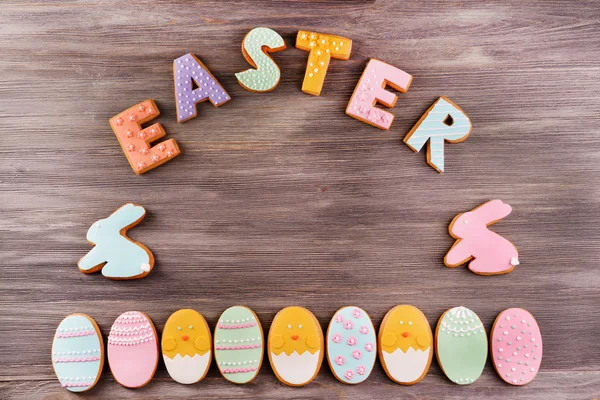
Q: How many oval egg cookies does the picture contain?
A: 9